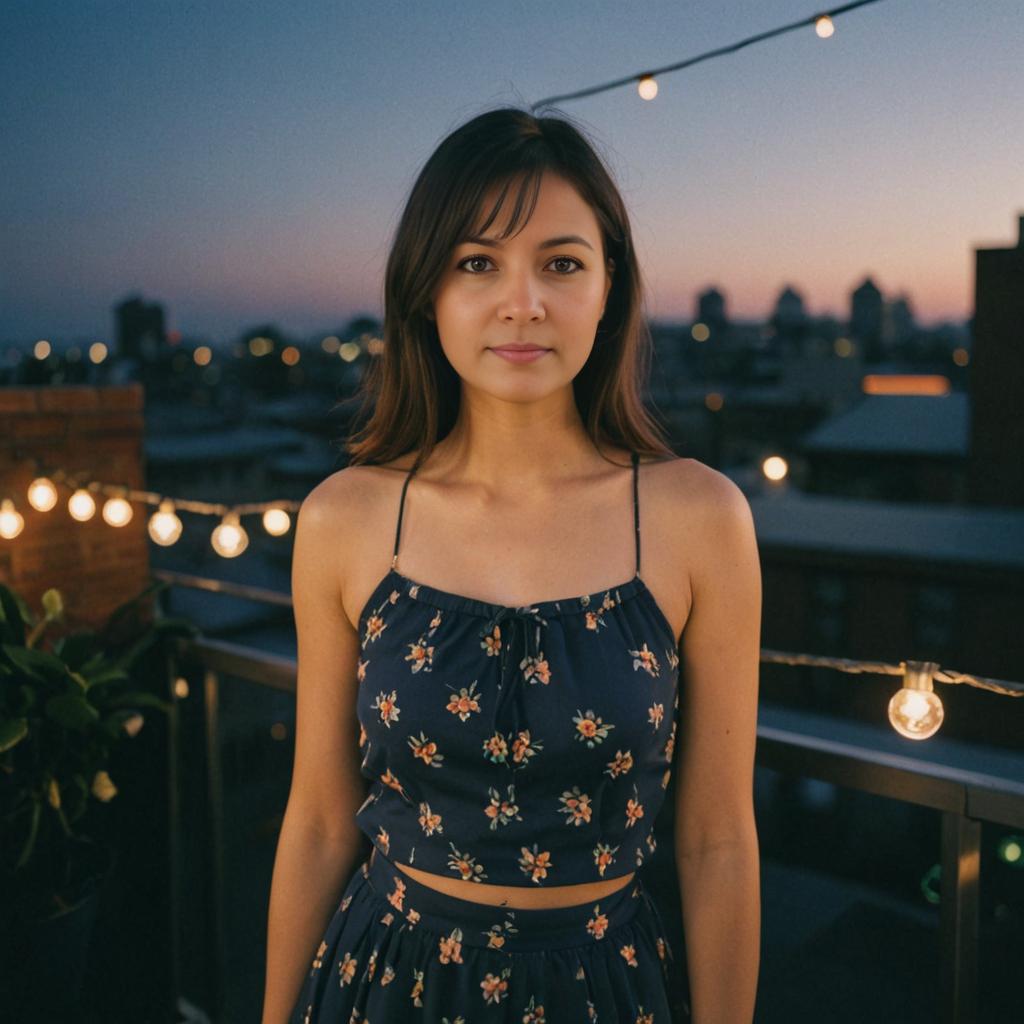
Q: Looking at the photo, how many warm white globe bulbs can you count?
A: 10